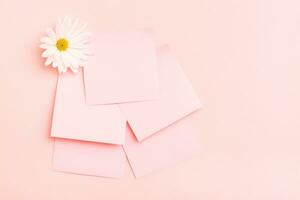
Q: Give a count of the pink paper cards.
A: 5